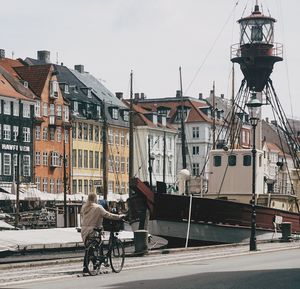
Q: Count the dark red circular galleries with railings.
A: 1